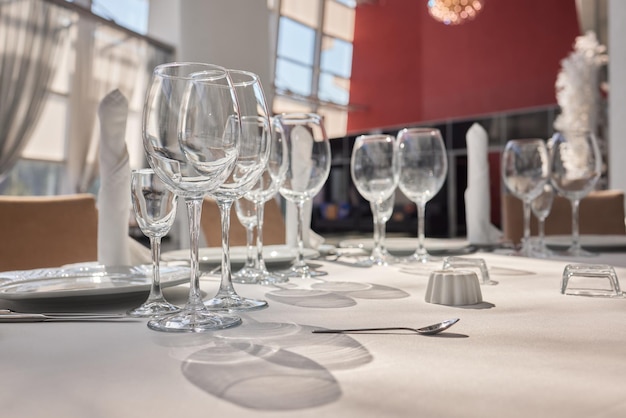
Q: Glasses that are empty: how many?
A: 12